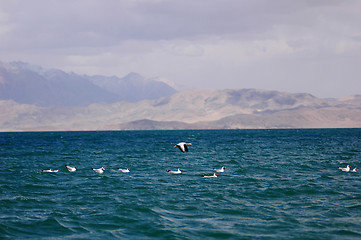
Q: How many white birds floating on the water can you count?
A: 9